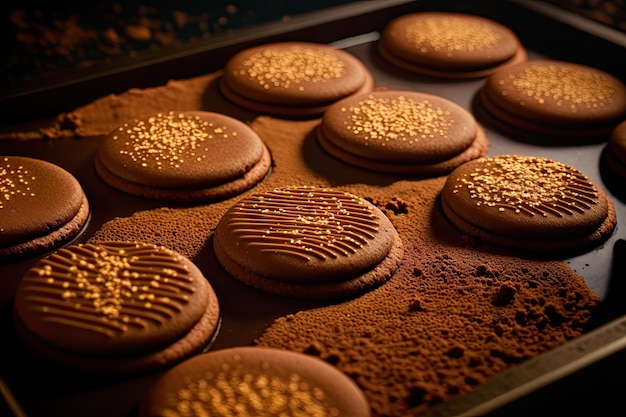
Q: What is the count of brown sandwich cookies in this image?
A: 11